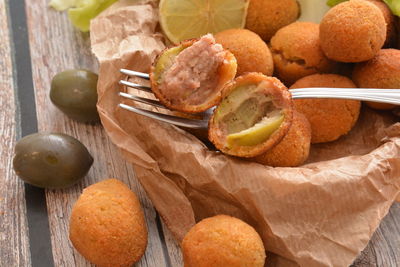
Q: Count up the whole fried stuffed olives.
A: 10